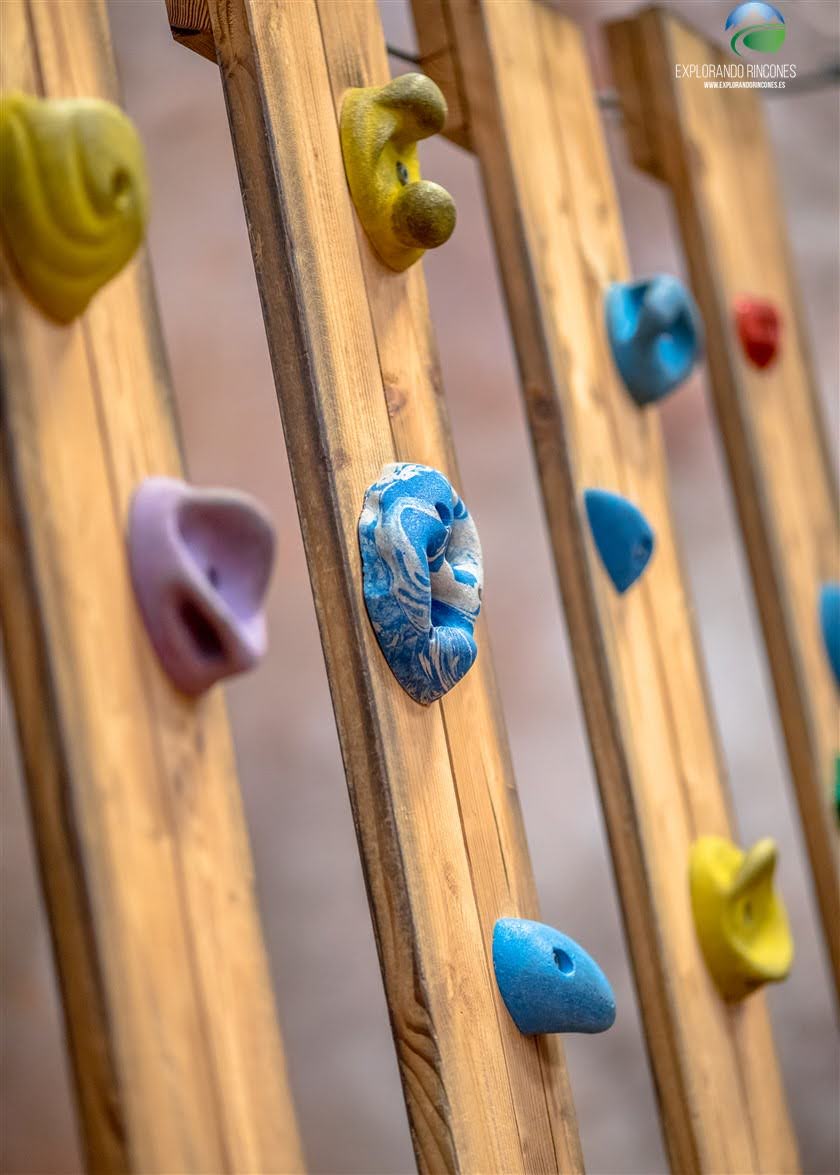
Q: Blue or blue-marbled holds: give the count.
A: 5